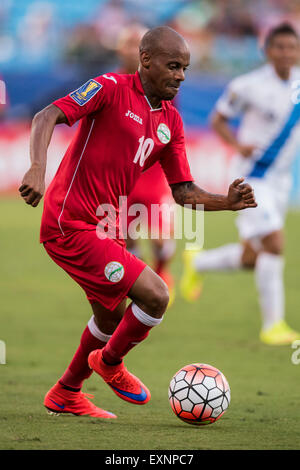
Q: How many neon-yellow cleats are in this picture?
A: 2